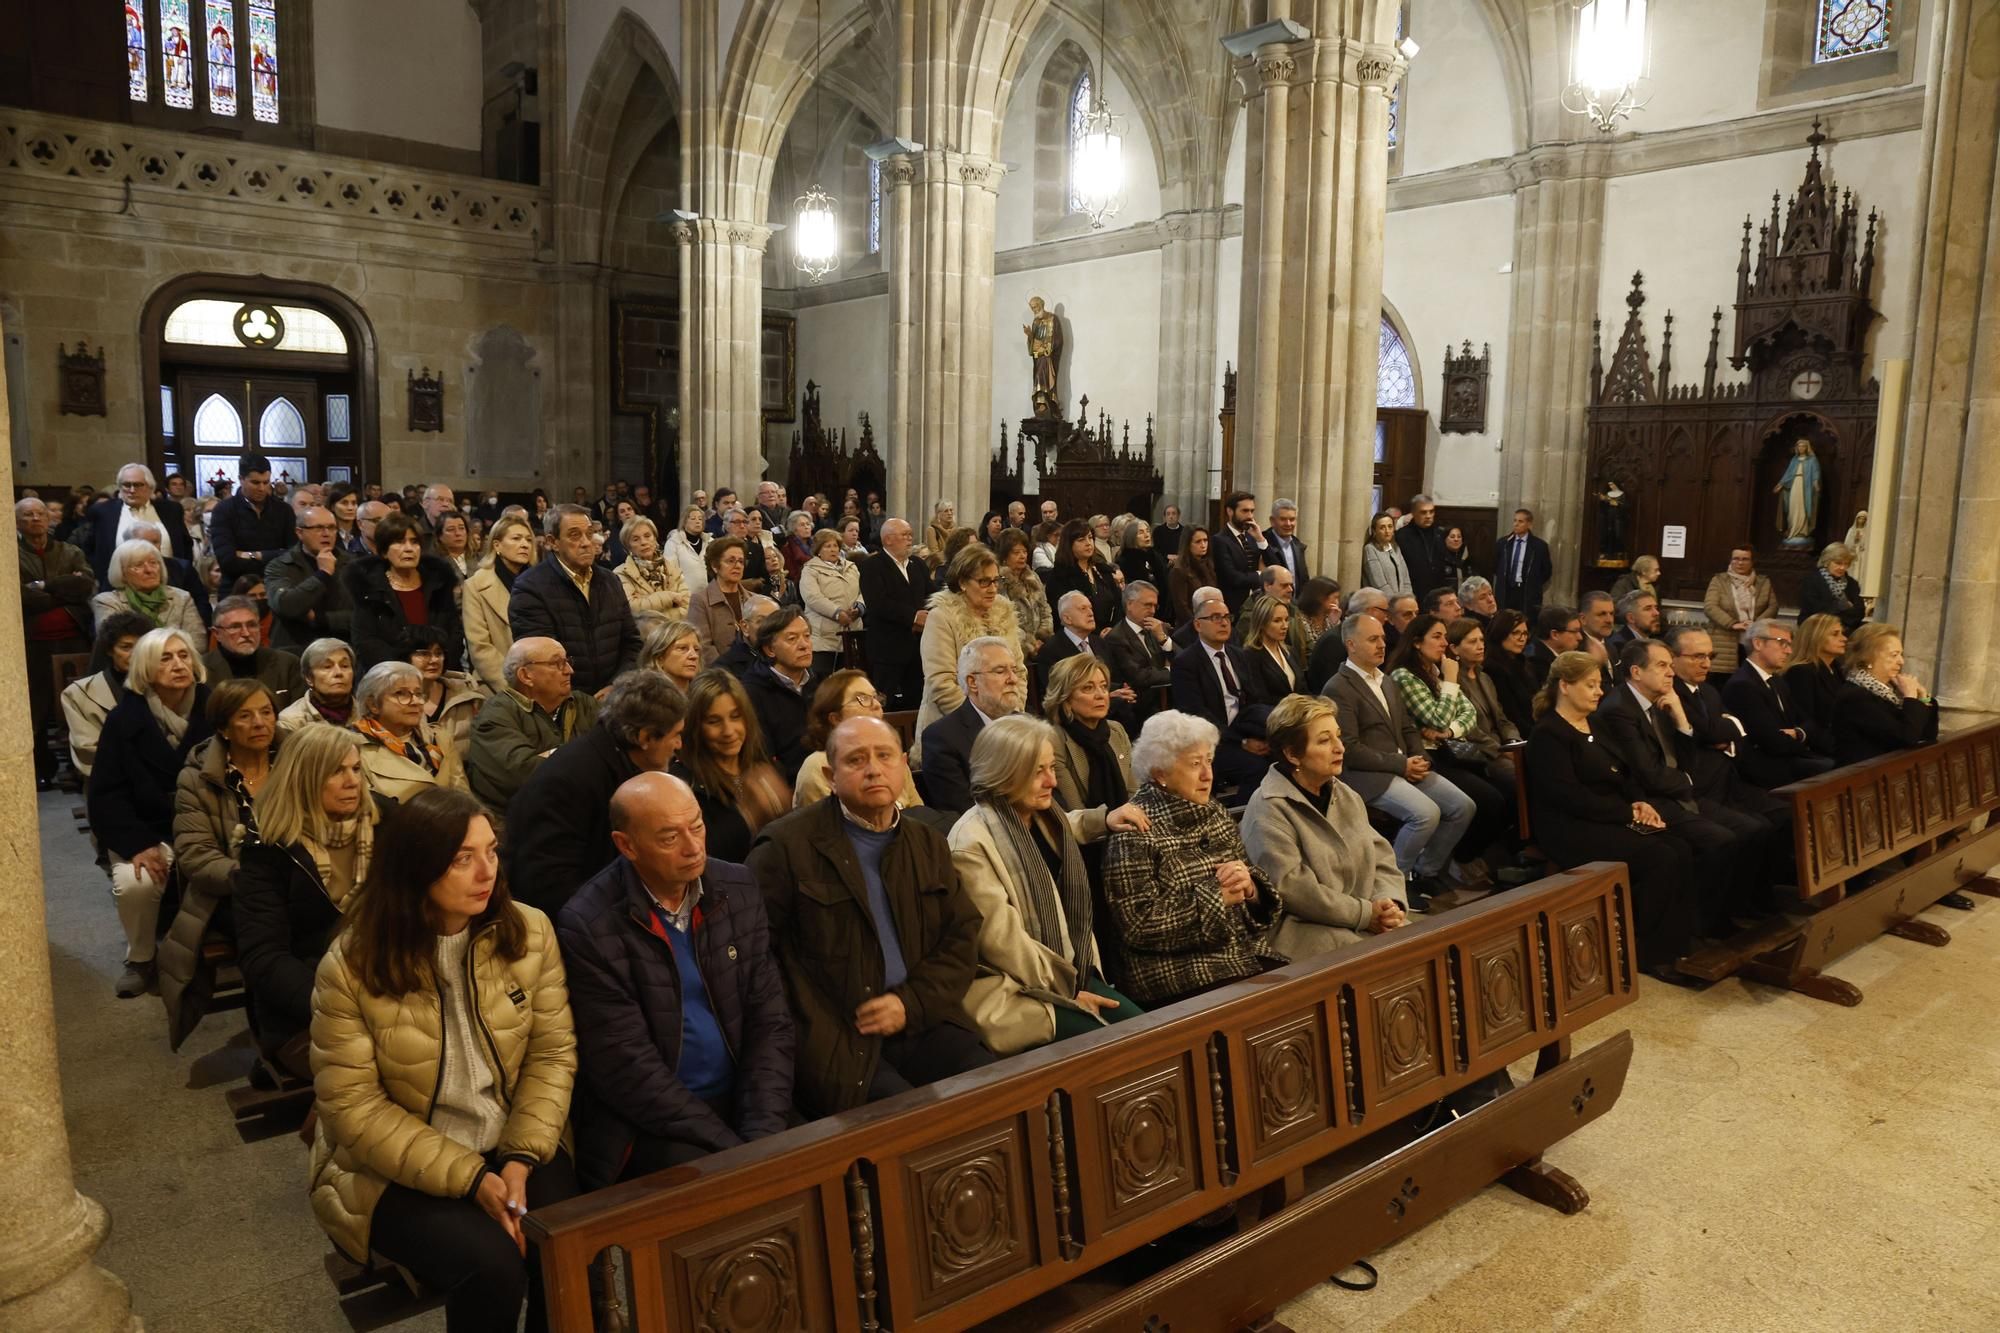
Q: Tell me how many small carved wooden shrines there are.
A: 3